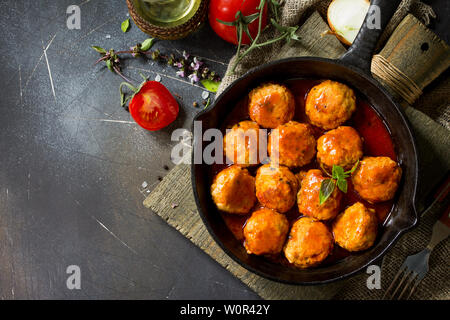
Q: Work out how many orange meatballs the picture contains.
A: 12